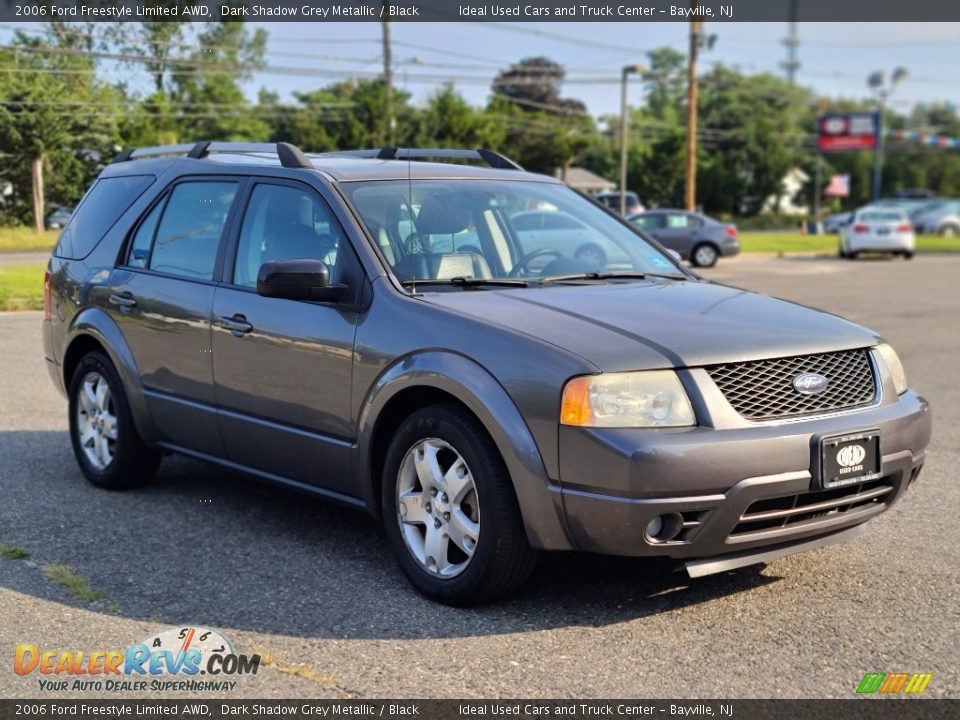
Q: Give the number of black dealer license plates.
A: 1